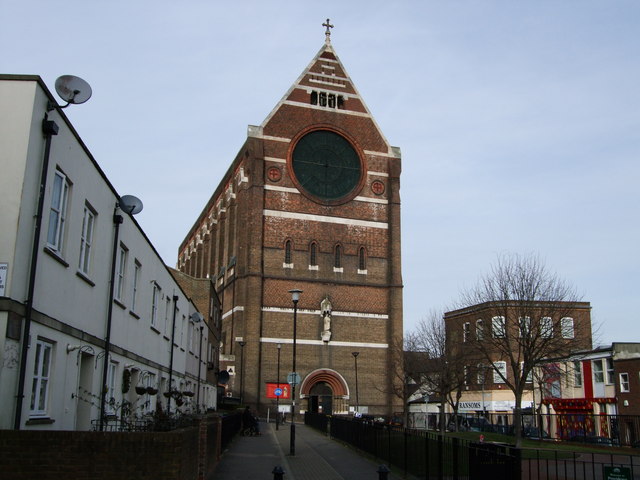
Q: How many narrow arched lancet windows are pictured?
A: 4